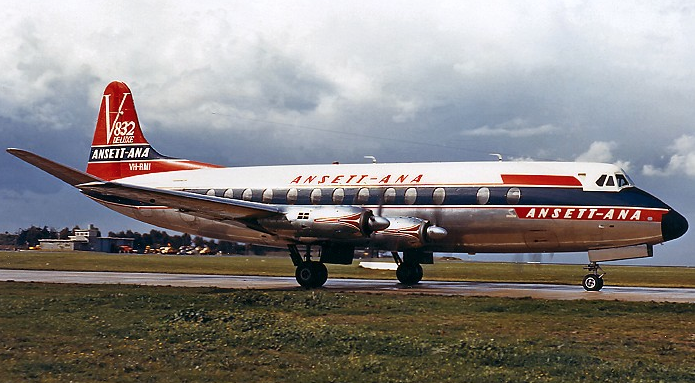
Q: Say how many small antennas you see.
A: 2